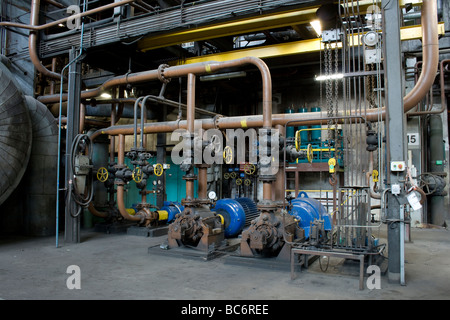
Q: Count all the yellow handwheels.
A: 12